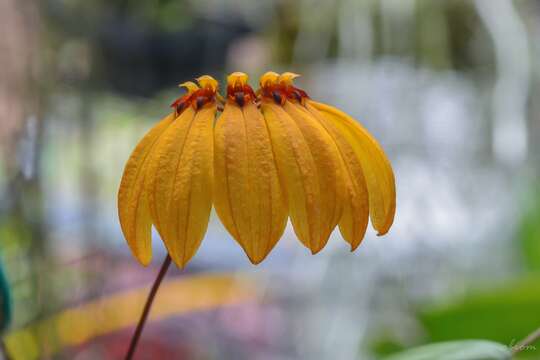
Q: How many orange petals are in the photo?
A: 6